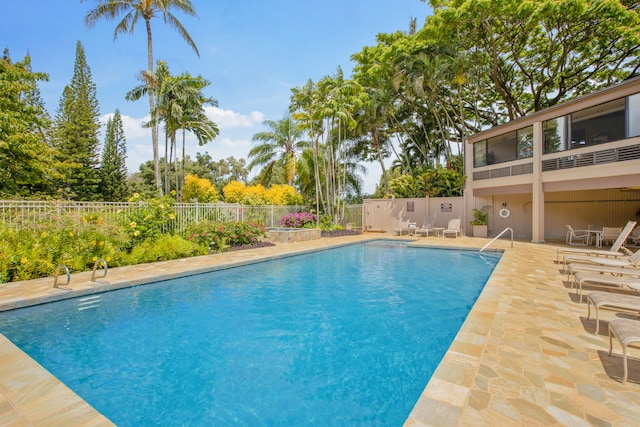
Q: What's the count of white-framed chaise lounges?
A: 9